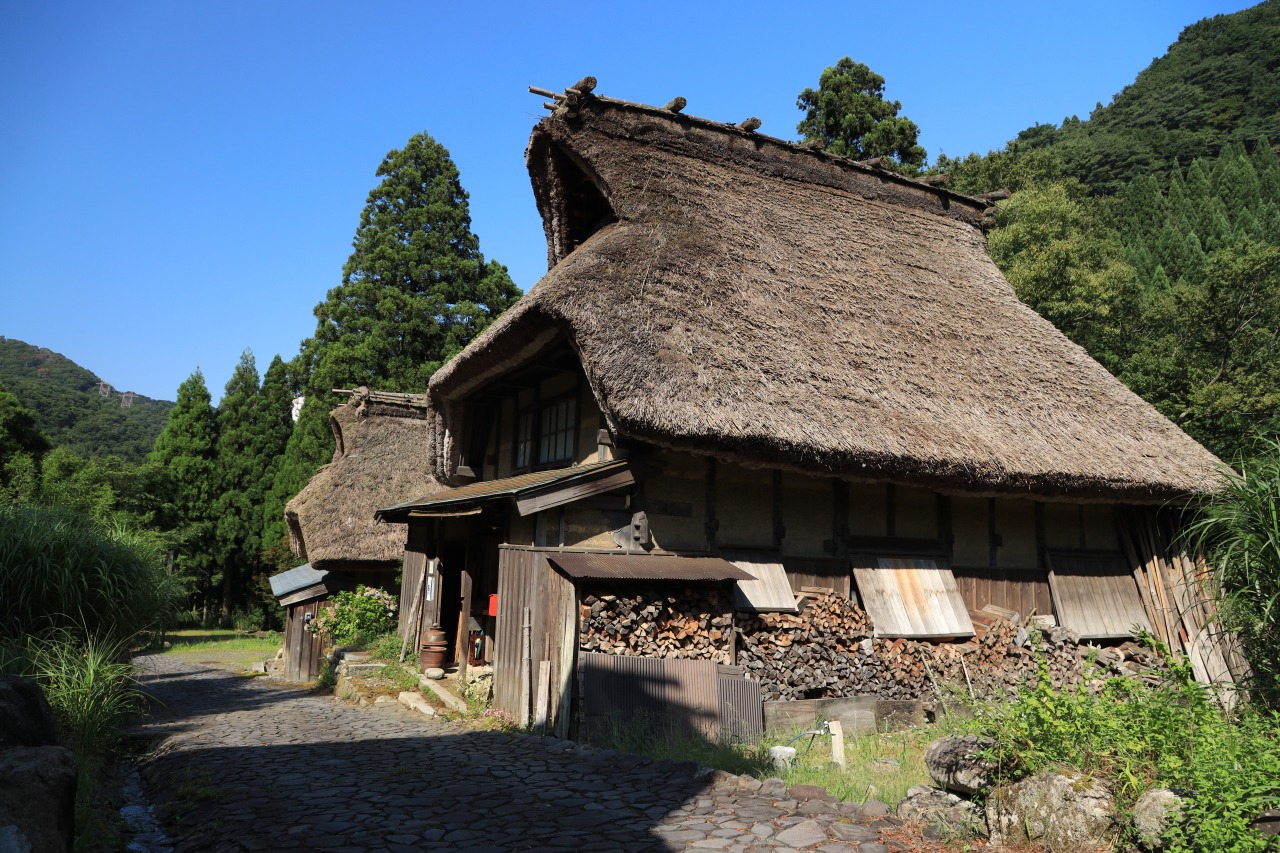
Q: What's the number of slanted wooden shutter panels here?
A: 3